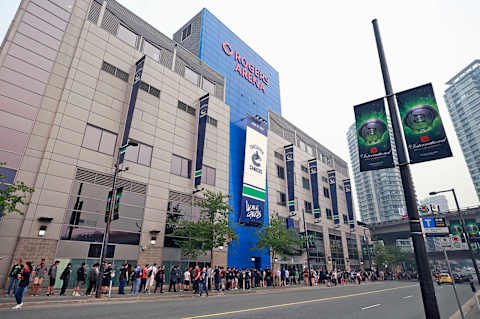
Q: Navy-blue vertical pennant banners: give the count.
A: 6